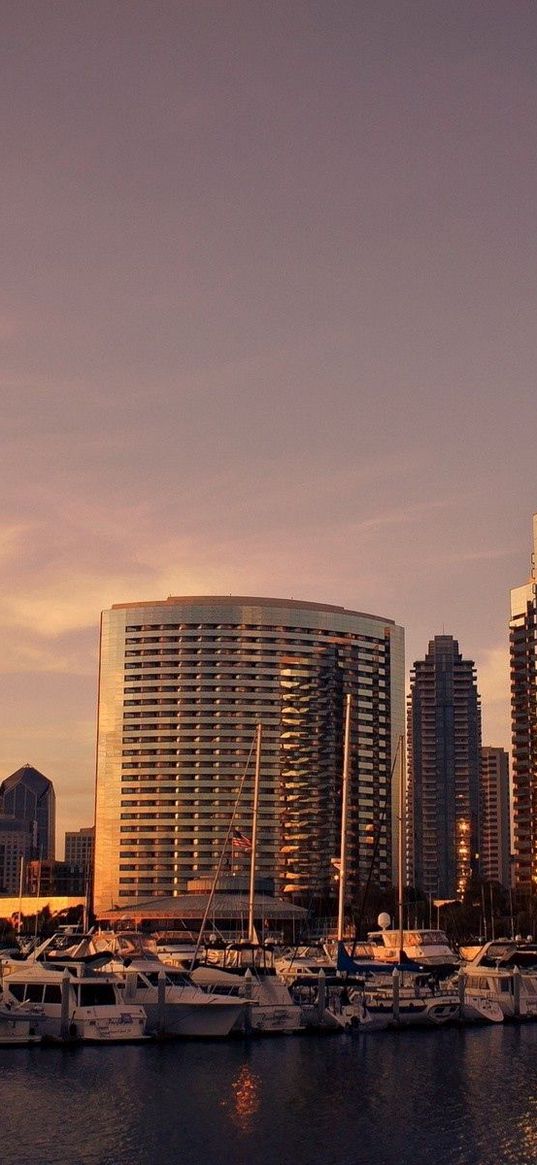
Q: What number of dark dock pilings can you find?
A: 7